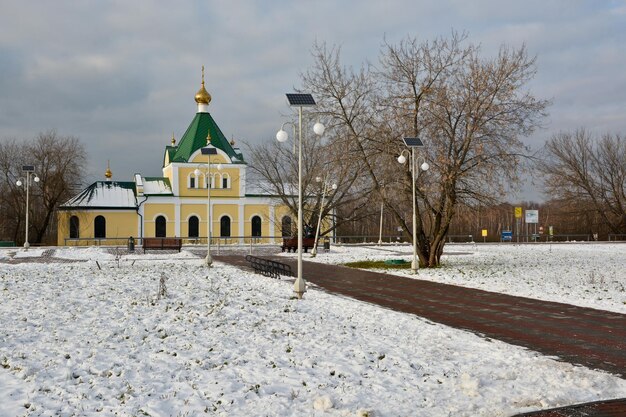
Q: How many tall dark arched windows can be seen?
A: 7